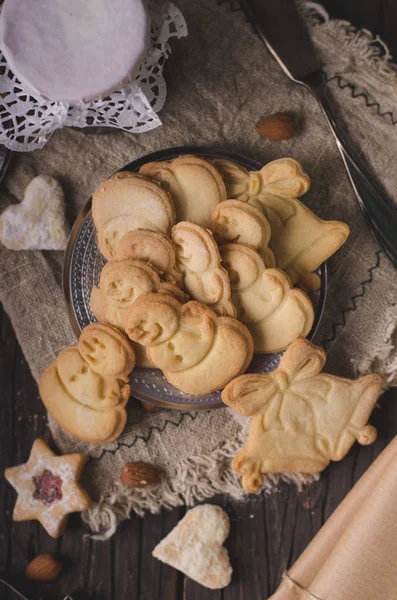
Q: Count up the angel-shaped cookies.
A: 0